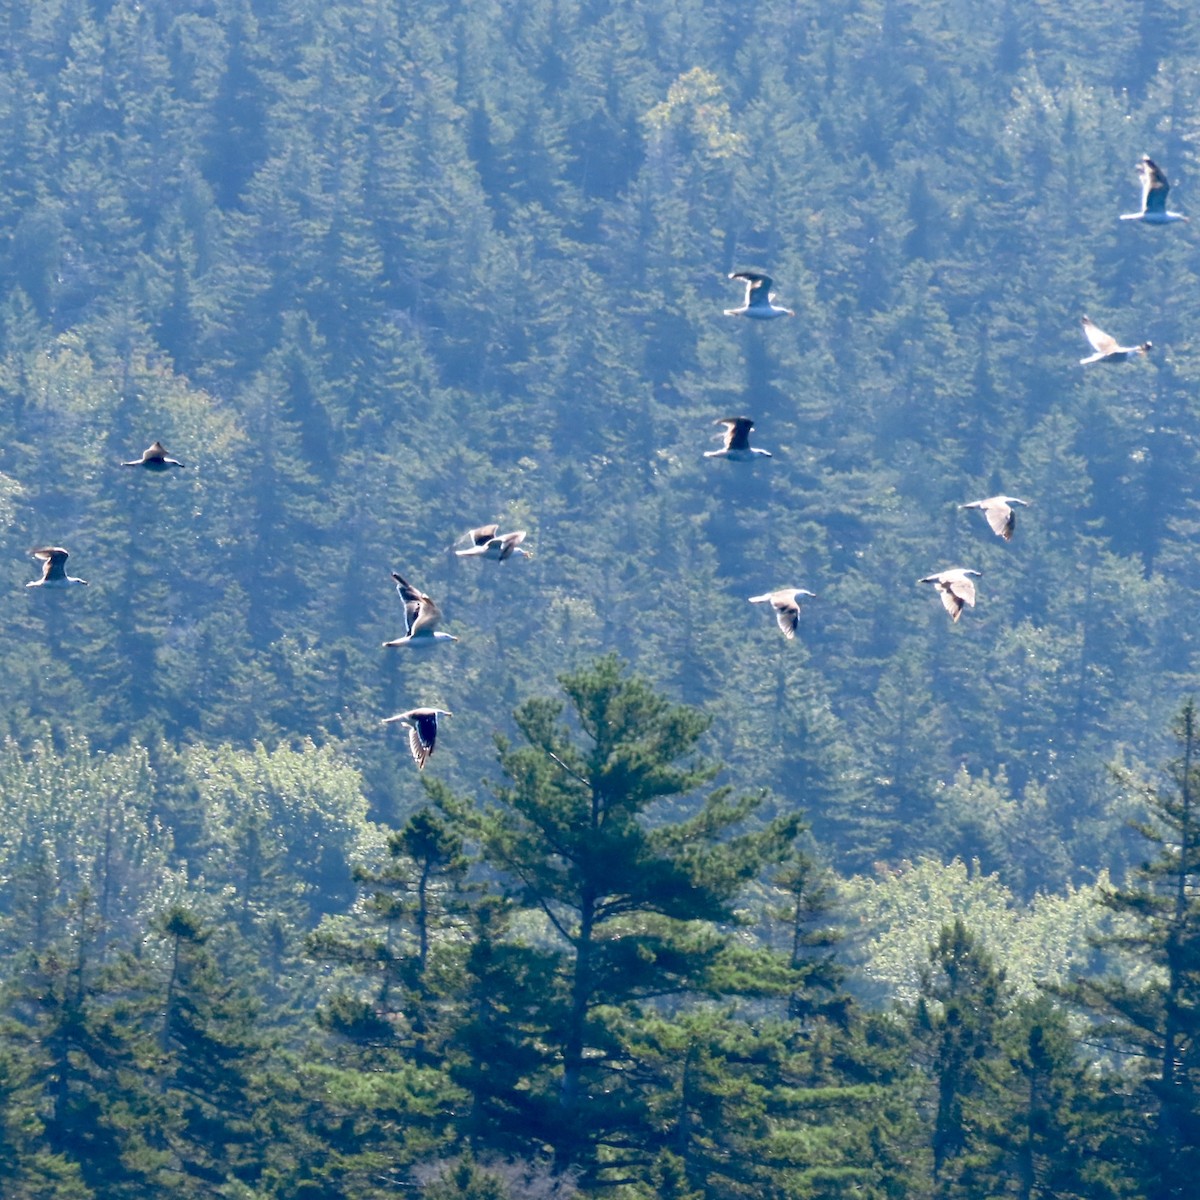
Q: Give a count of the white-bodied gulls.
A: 12